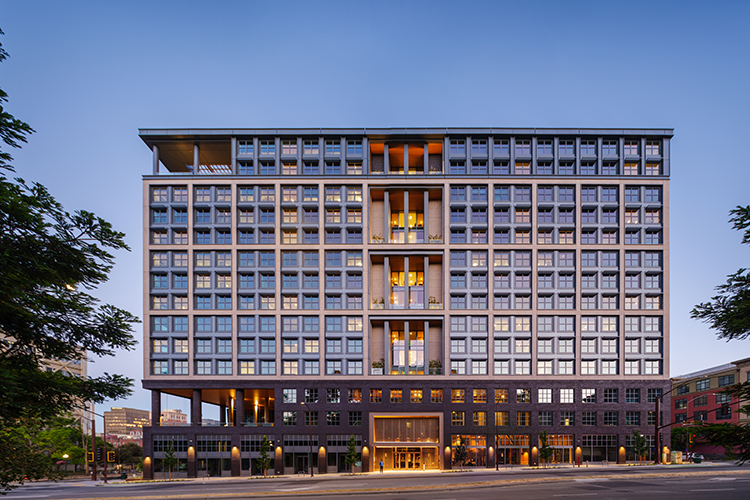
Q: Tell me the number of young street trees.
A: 6